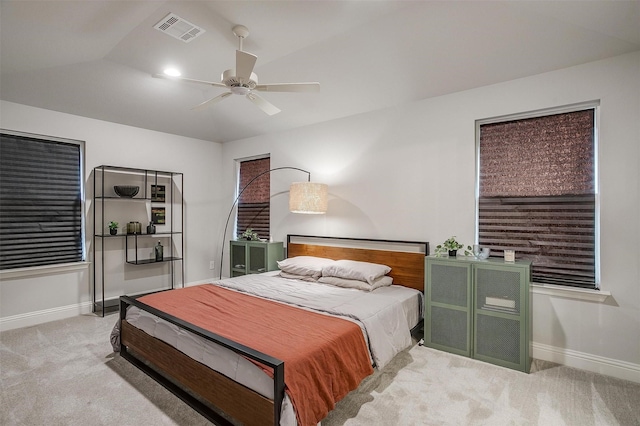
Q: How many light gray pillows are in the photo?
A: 4